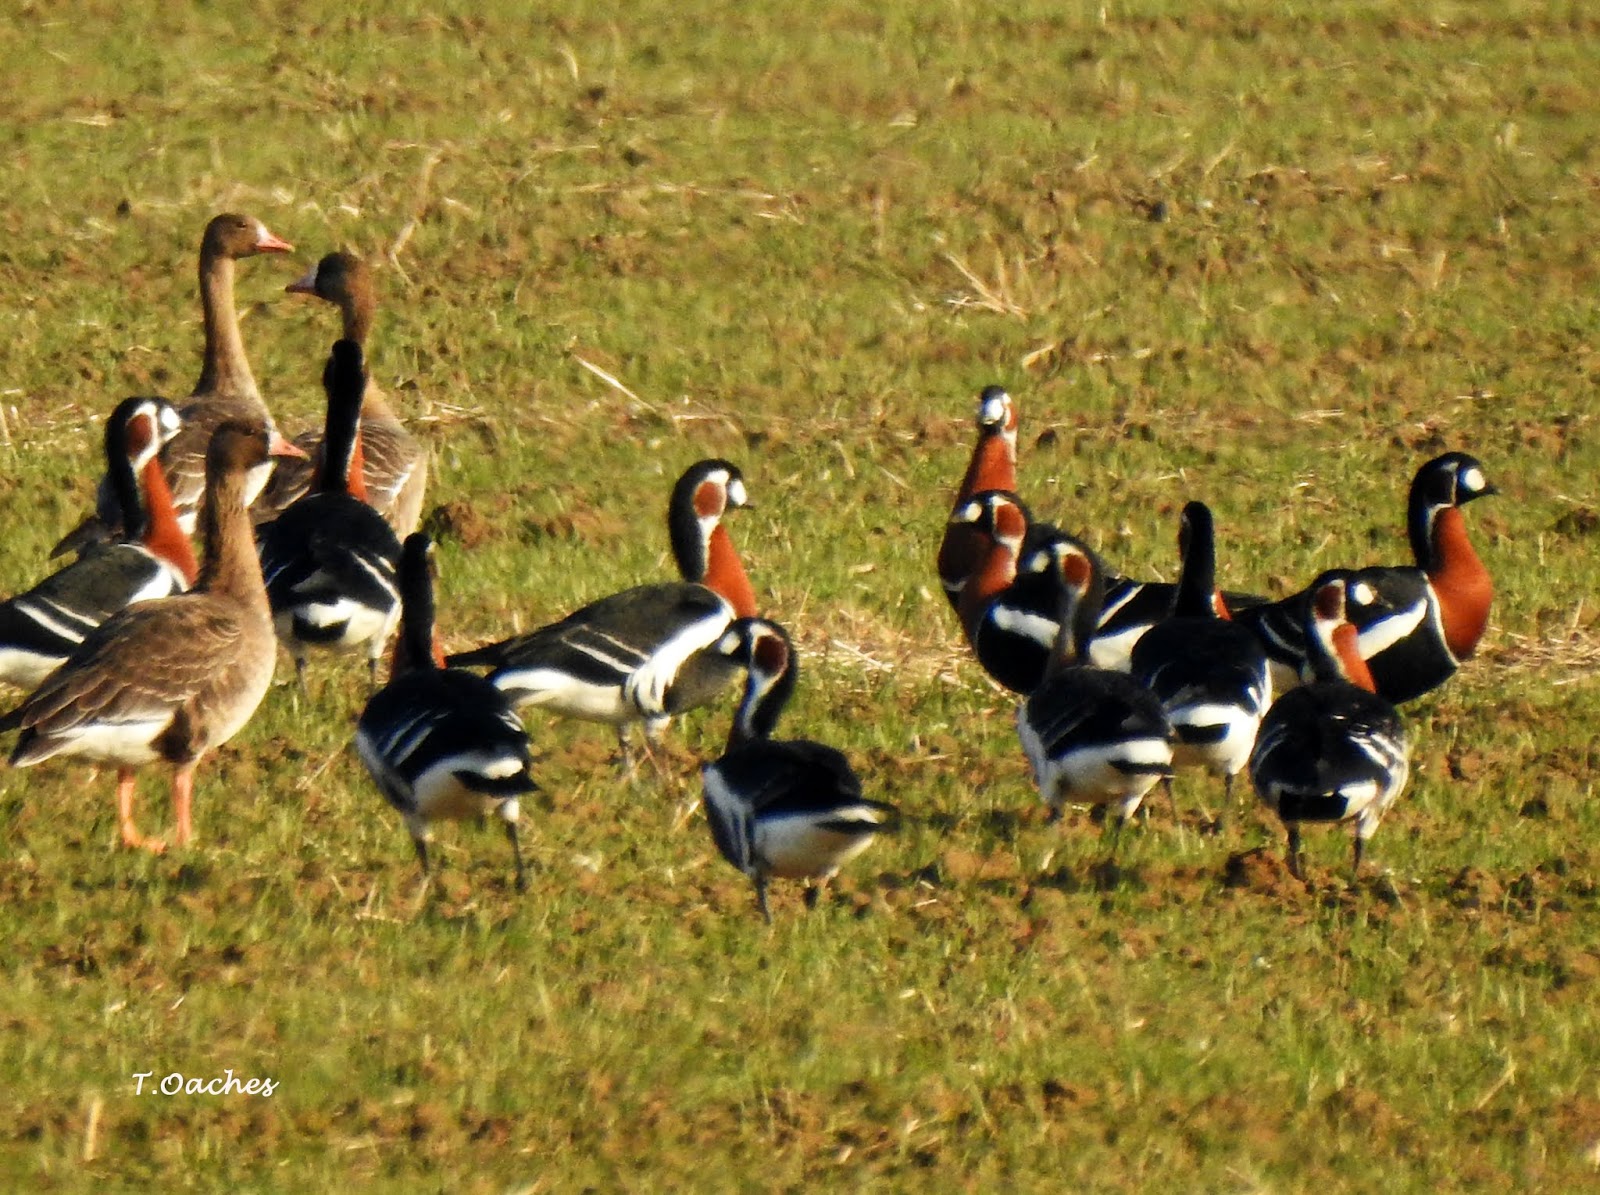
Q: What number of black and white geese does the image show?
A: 11